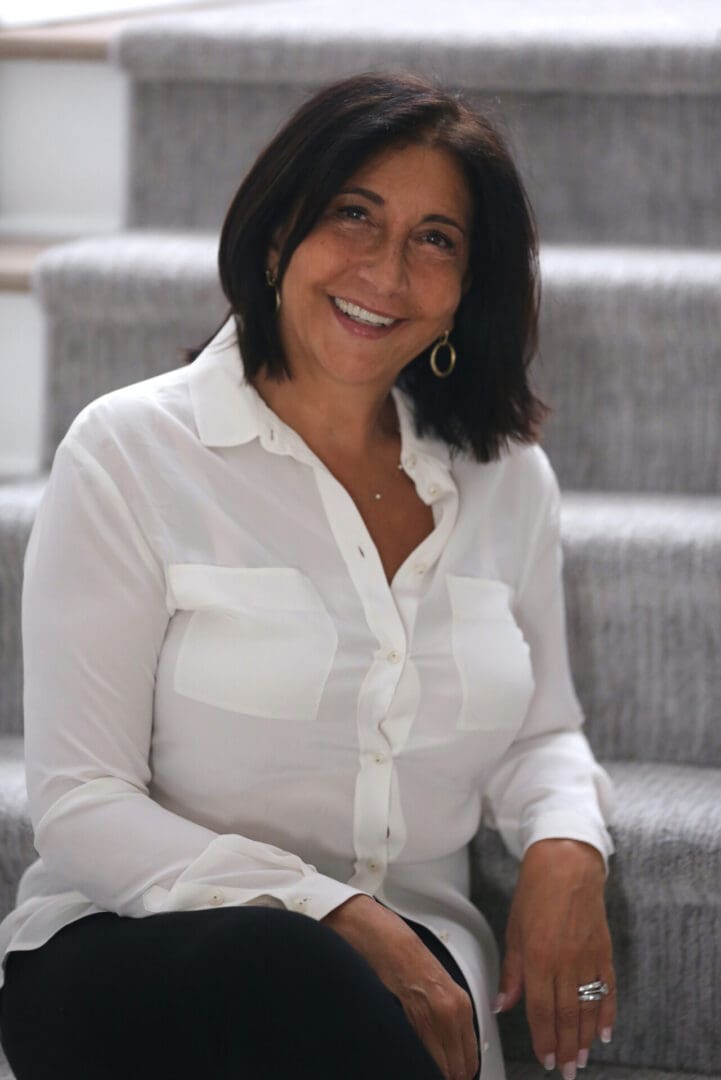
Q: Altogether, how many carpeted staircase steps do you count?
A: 4